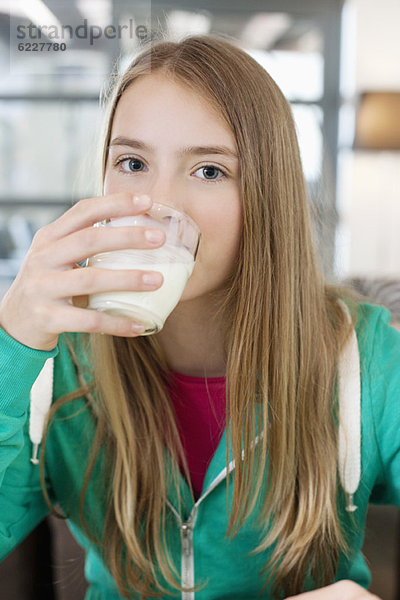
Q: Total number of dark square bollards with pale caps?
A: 0